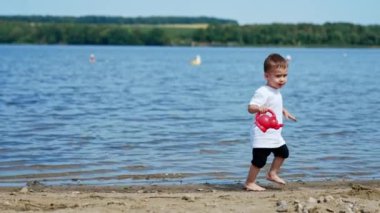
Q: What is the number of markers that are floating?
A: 3